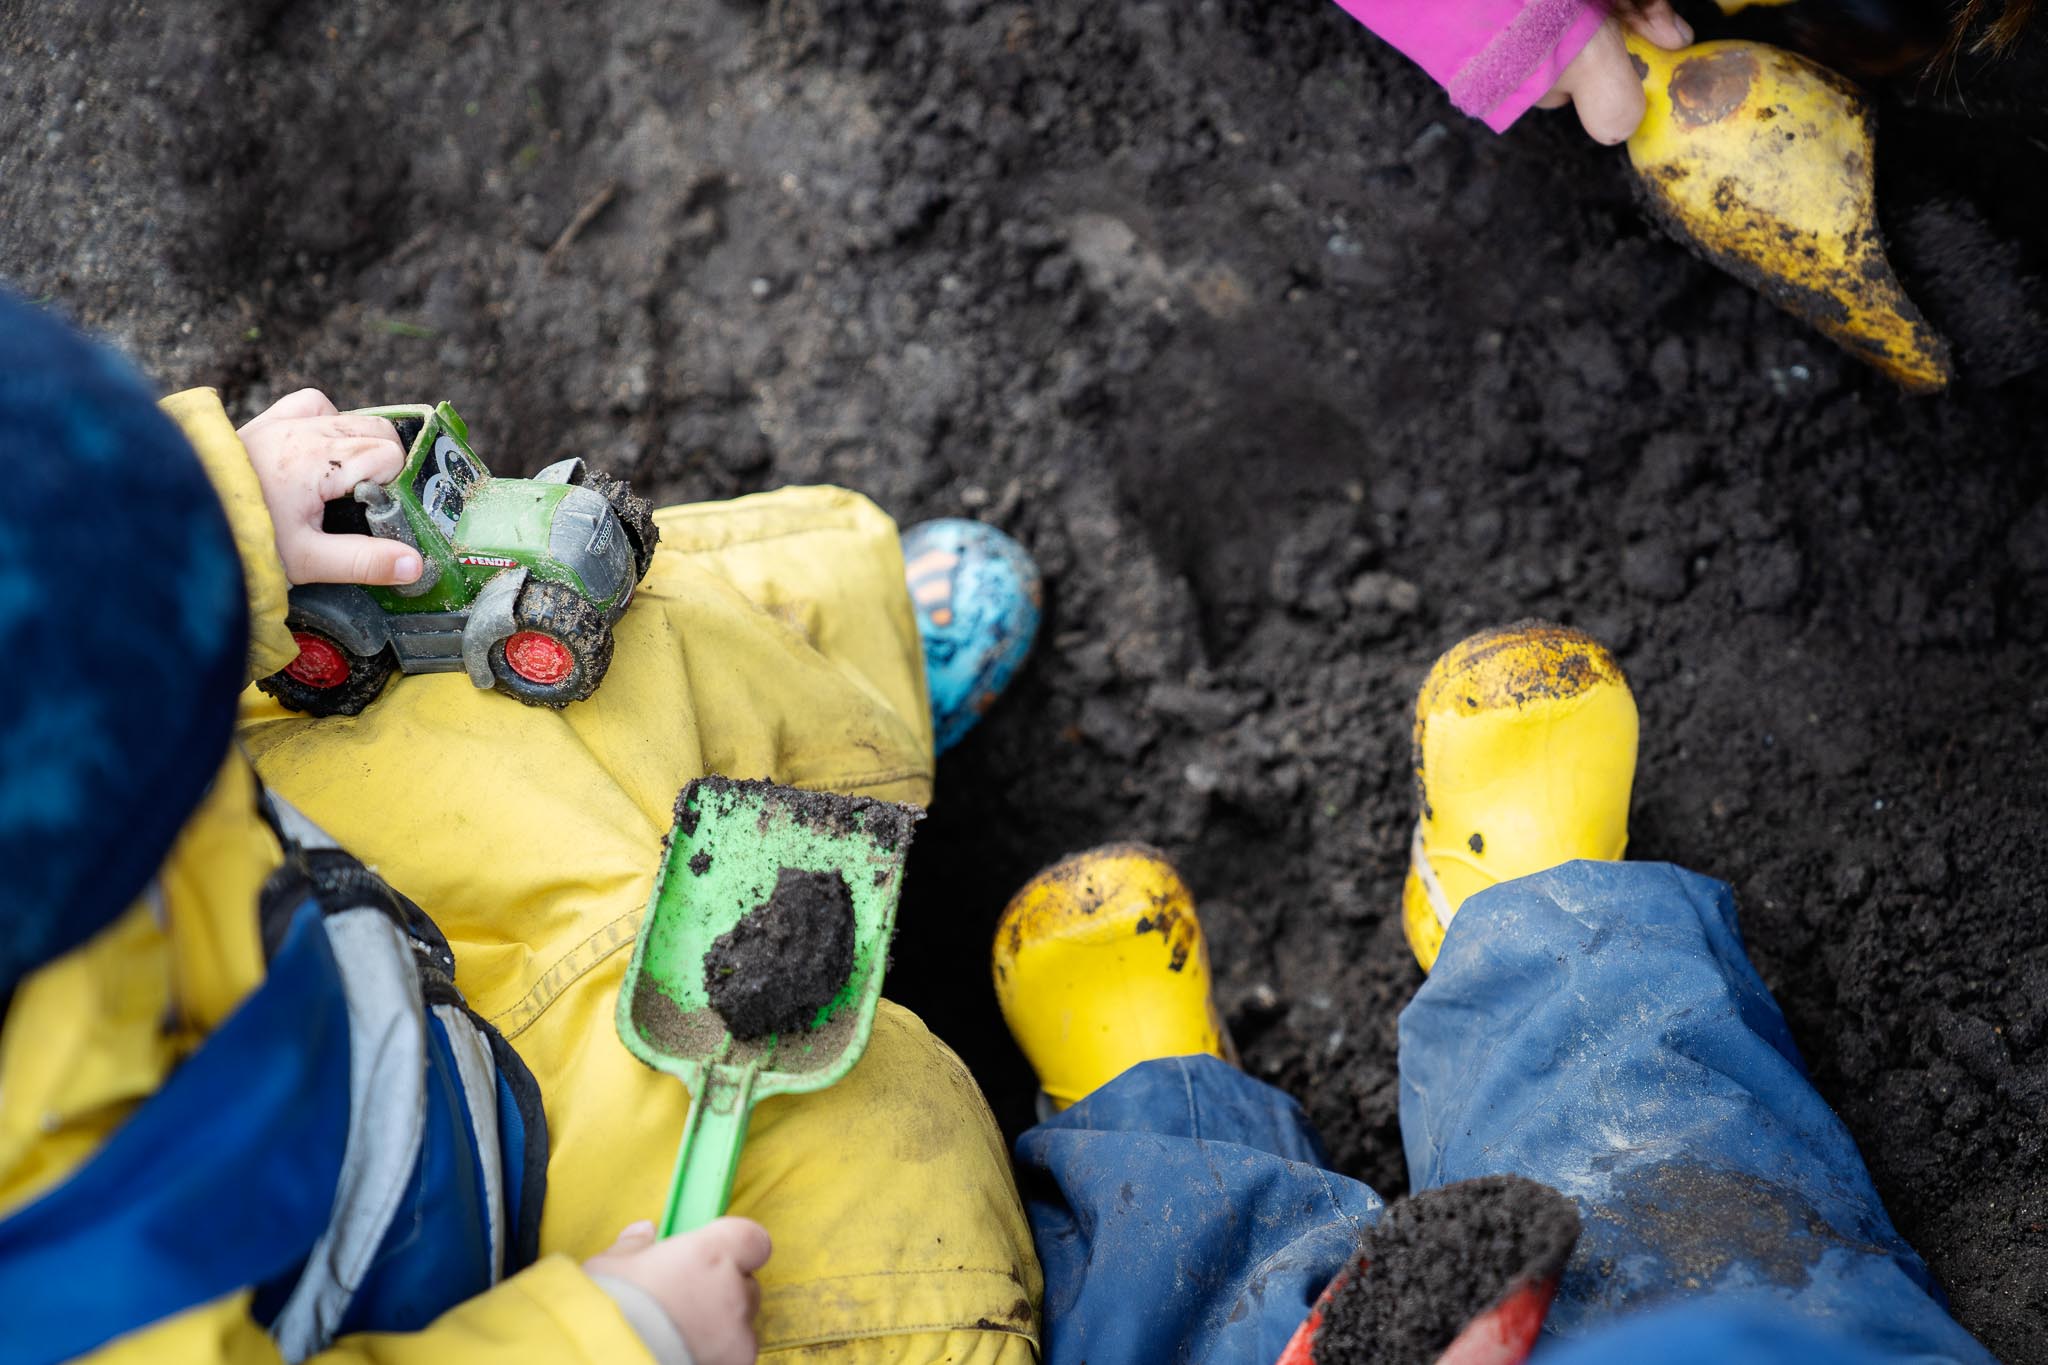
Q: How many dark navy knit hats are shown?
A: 1